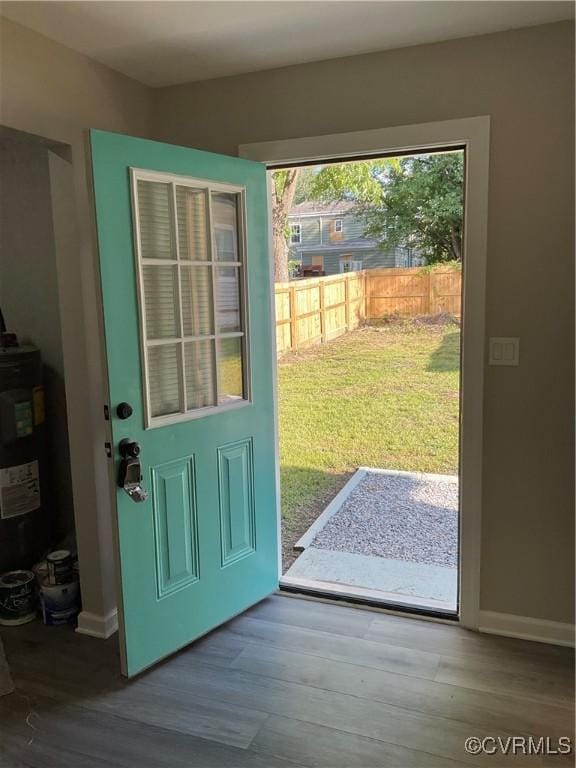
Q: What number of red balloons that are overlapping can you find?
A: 0